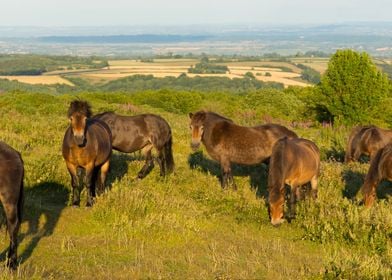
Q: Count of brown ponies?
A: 7